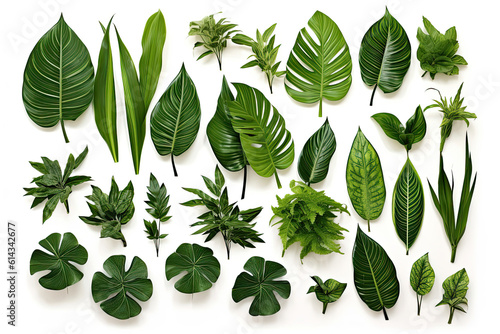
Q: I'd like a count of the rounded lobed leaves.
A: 4